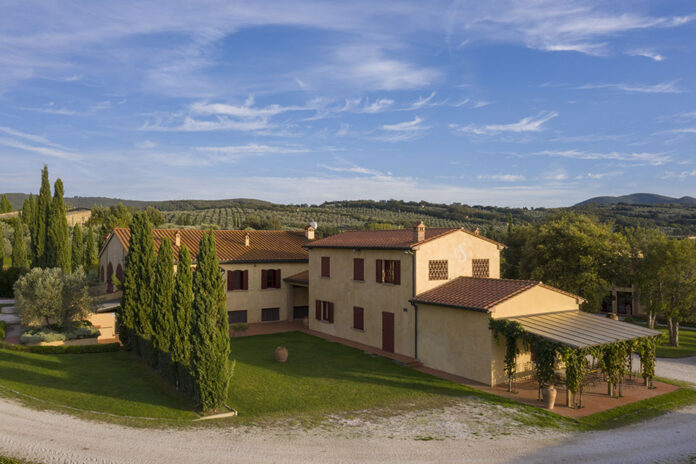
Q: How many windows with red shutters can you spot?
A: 7